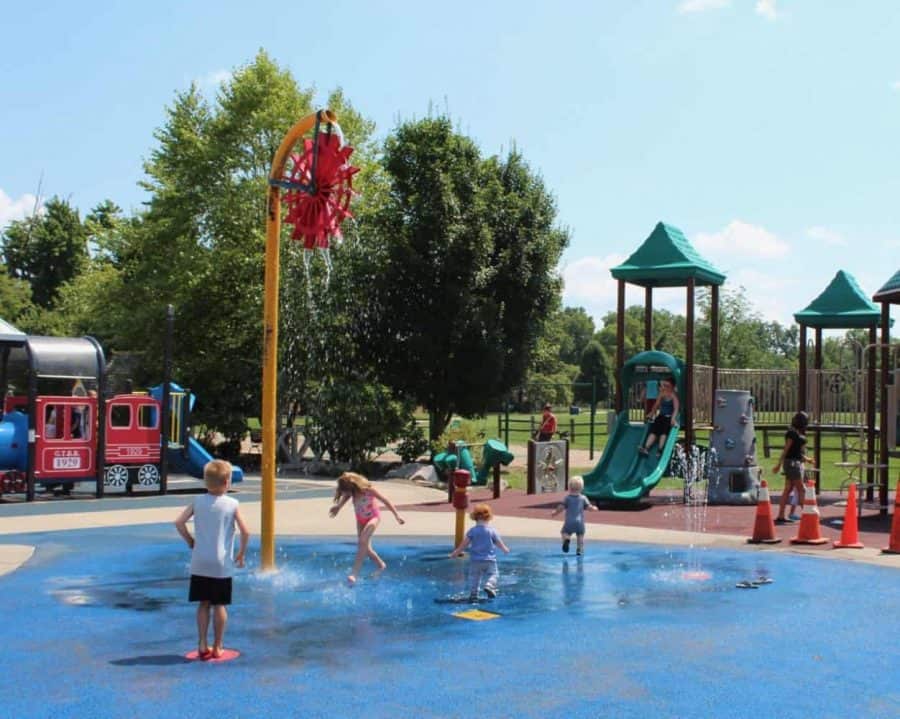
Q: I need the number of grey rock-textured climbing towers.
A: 1